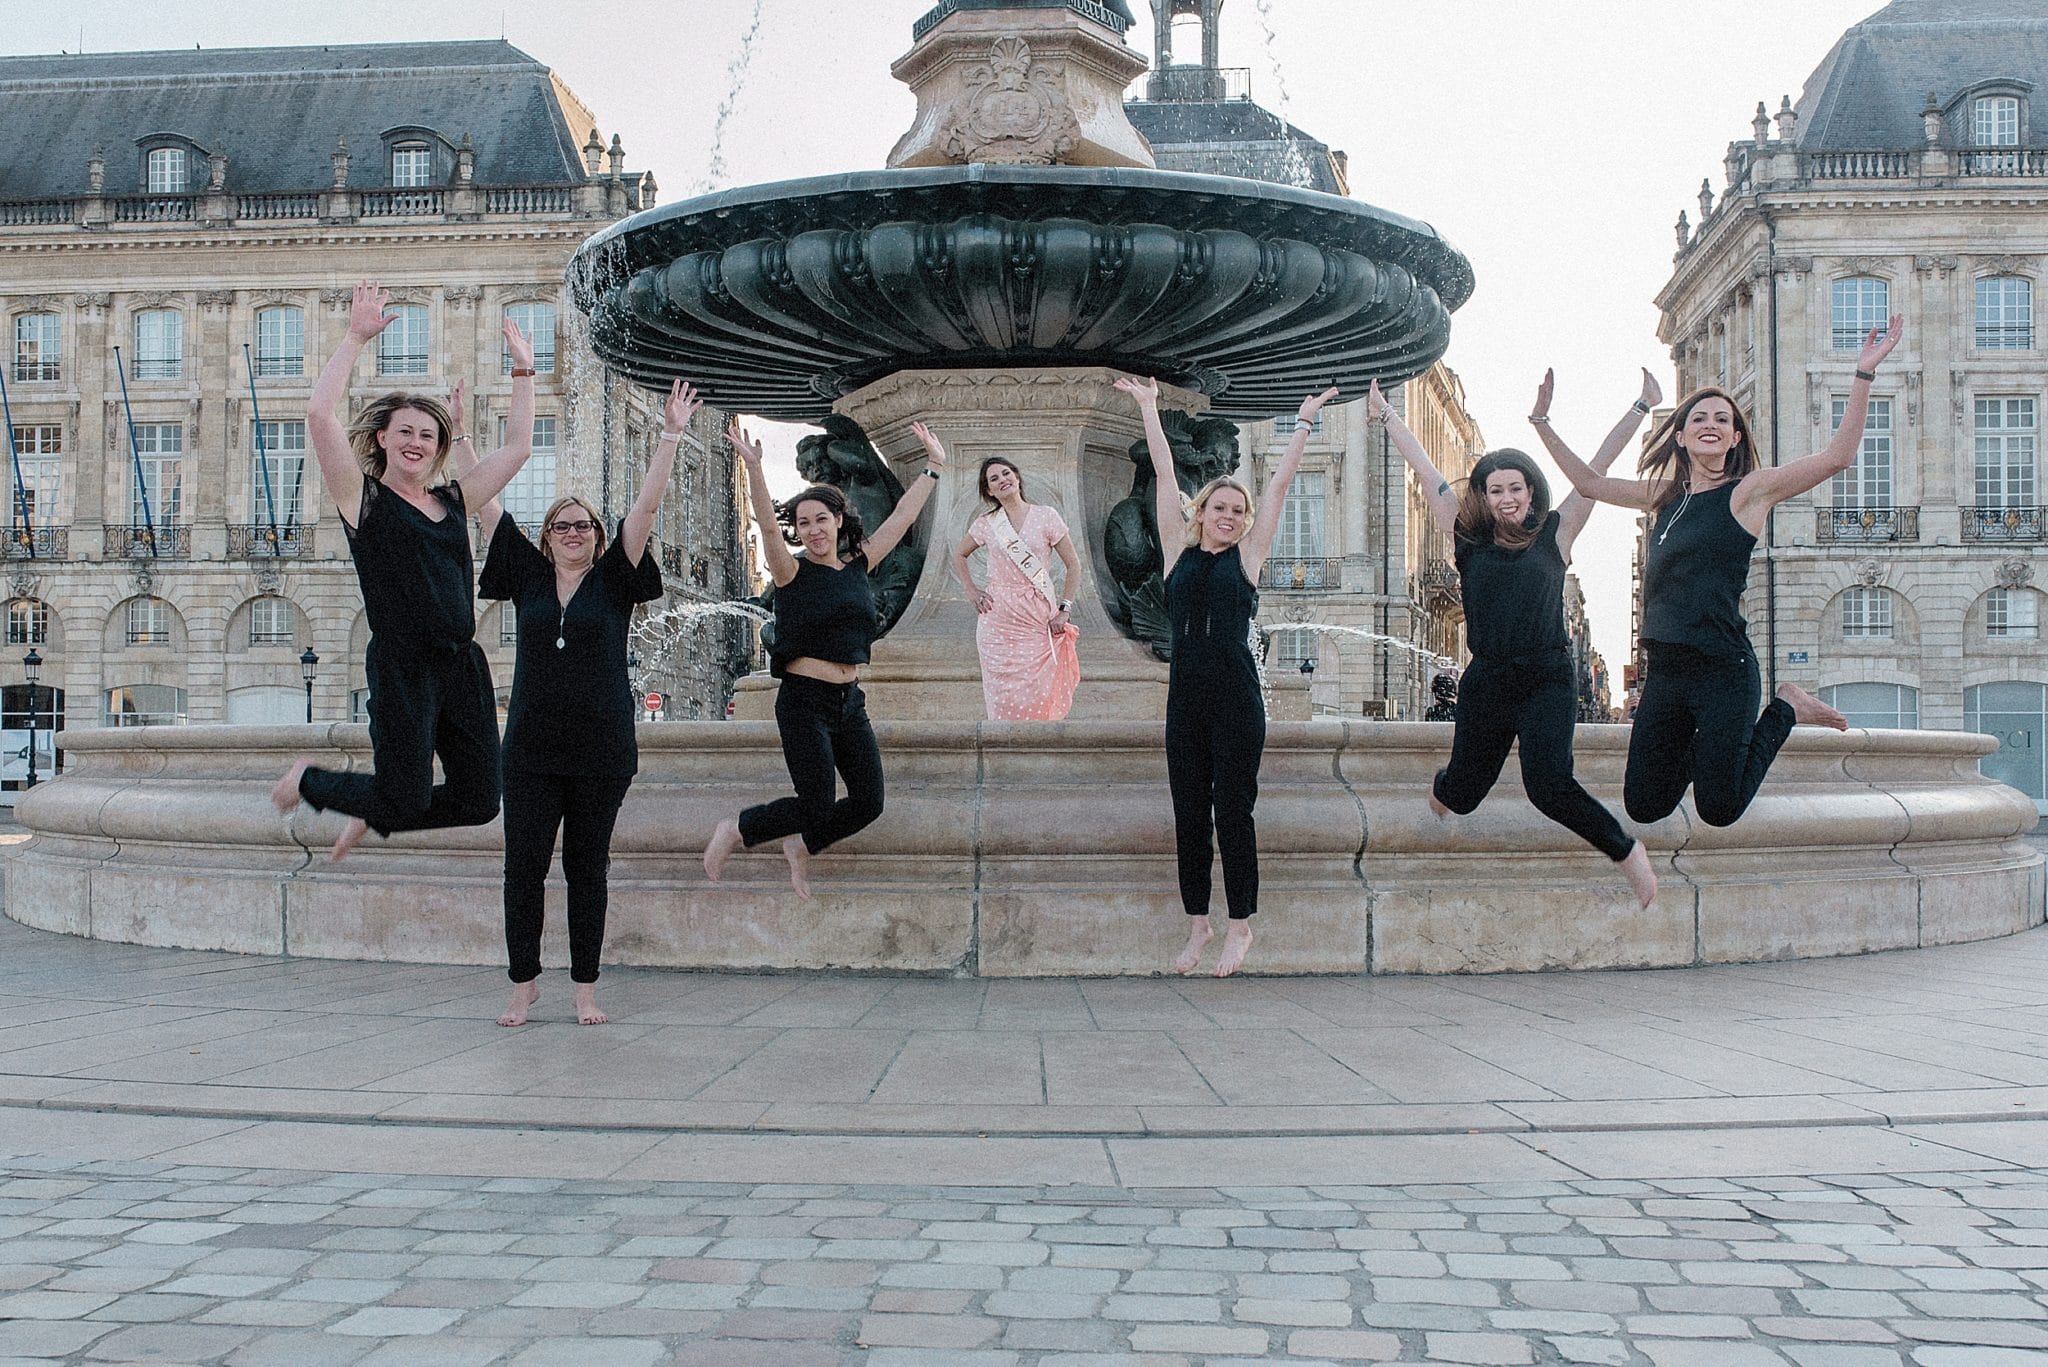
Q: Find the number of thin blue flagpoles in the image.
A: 3